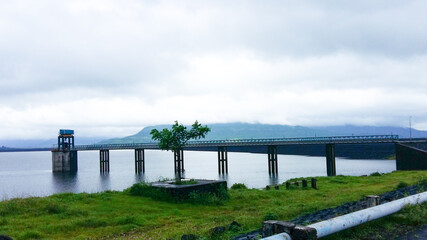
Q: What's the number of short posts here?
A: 6